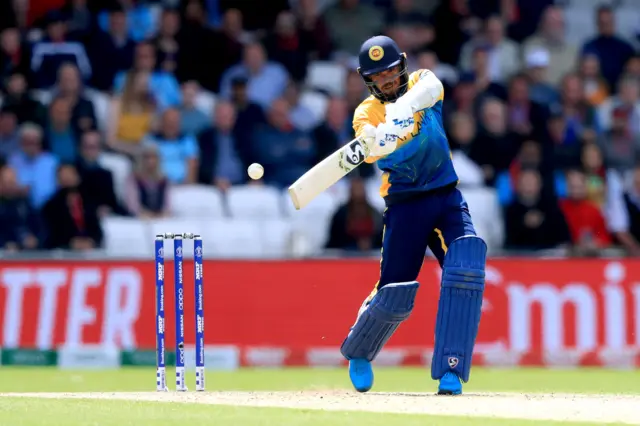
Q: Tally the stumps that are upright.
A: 3